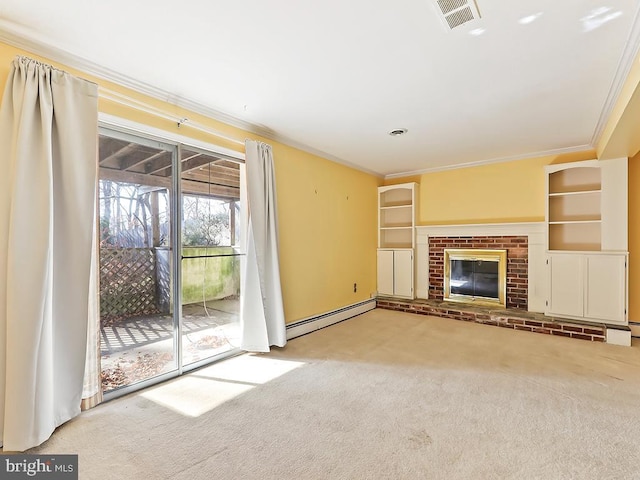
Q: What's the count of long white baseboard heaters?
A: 1